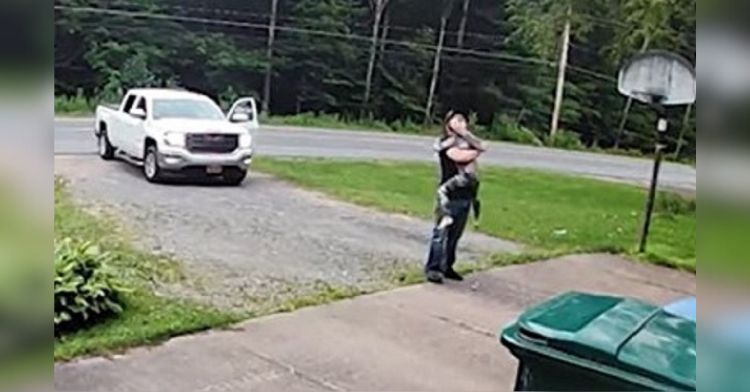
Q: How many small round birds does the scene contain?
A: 0